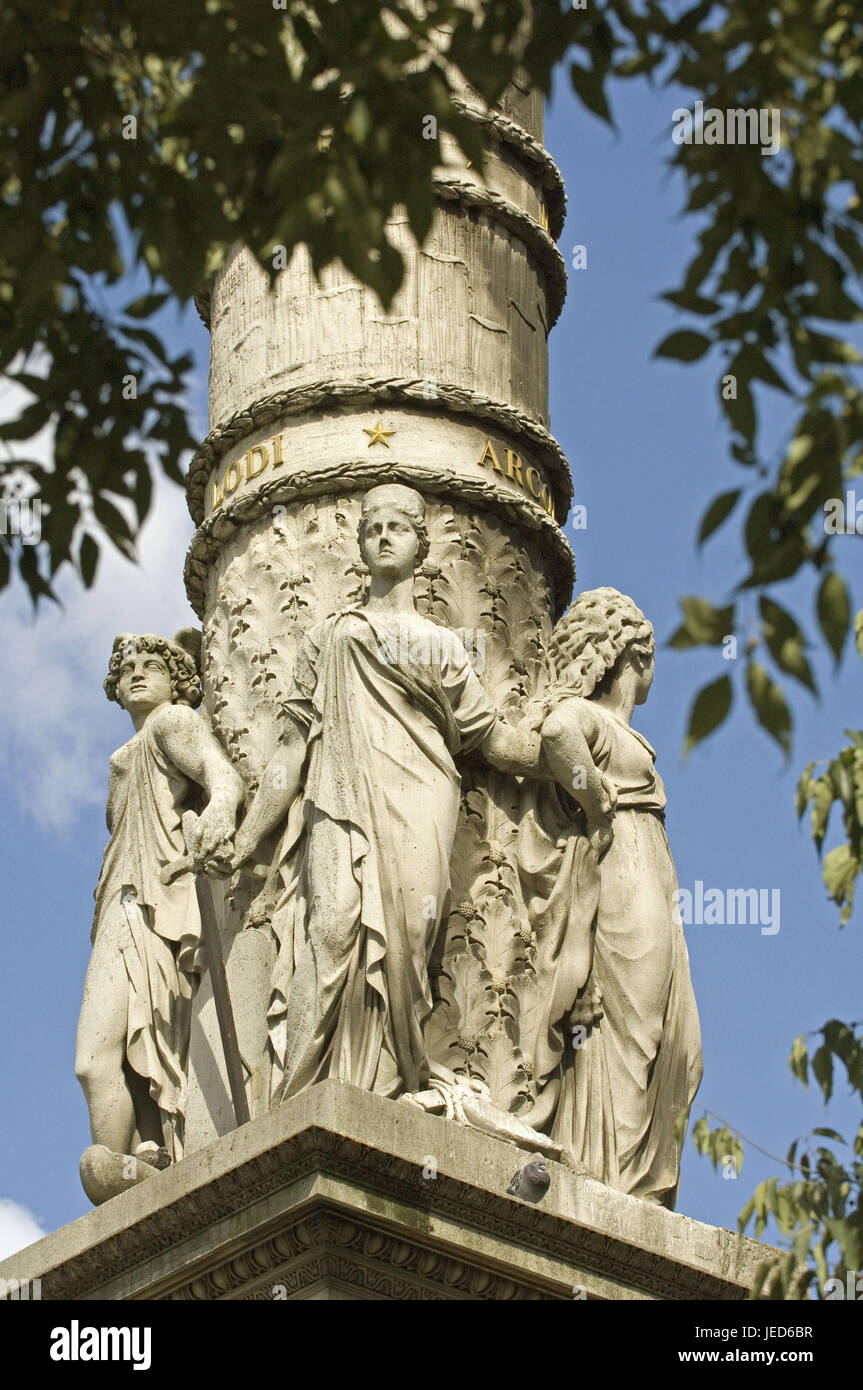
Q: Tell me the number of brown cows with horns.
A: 0